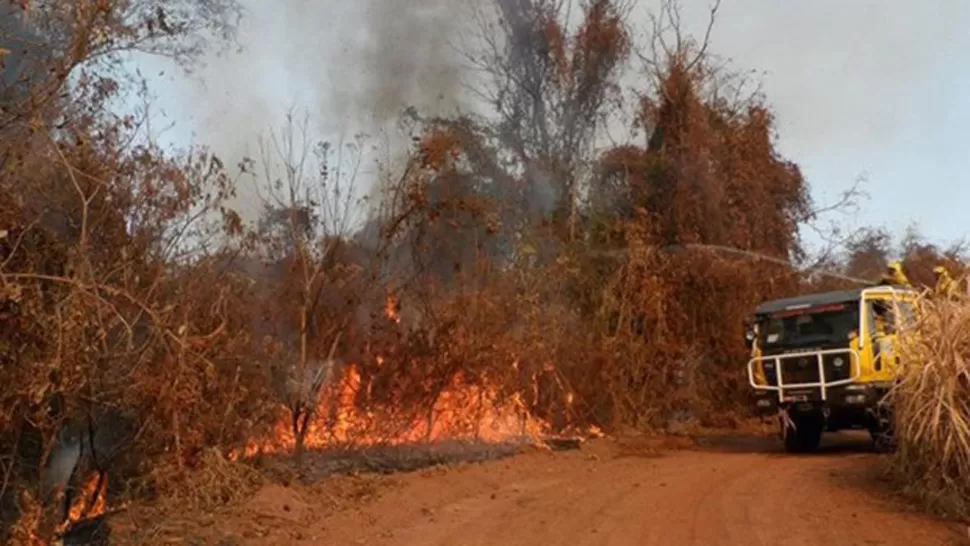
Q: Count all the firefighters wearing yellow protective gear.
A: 2